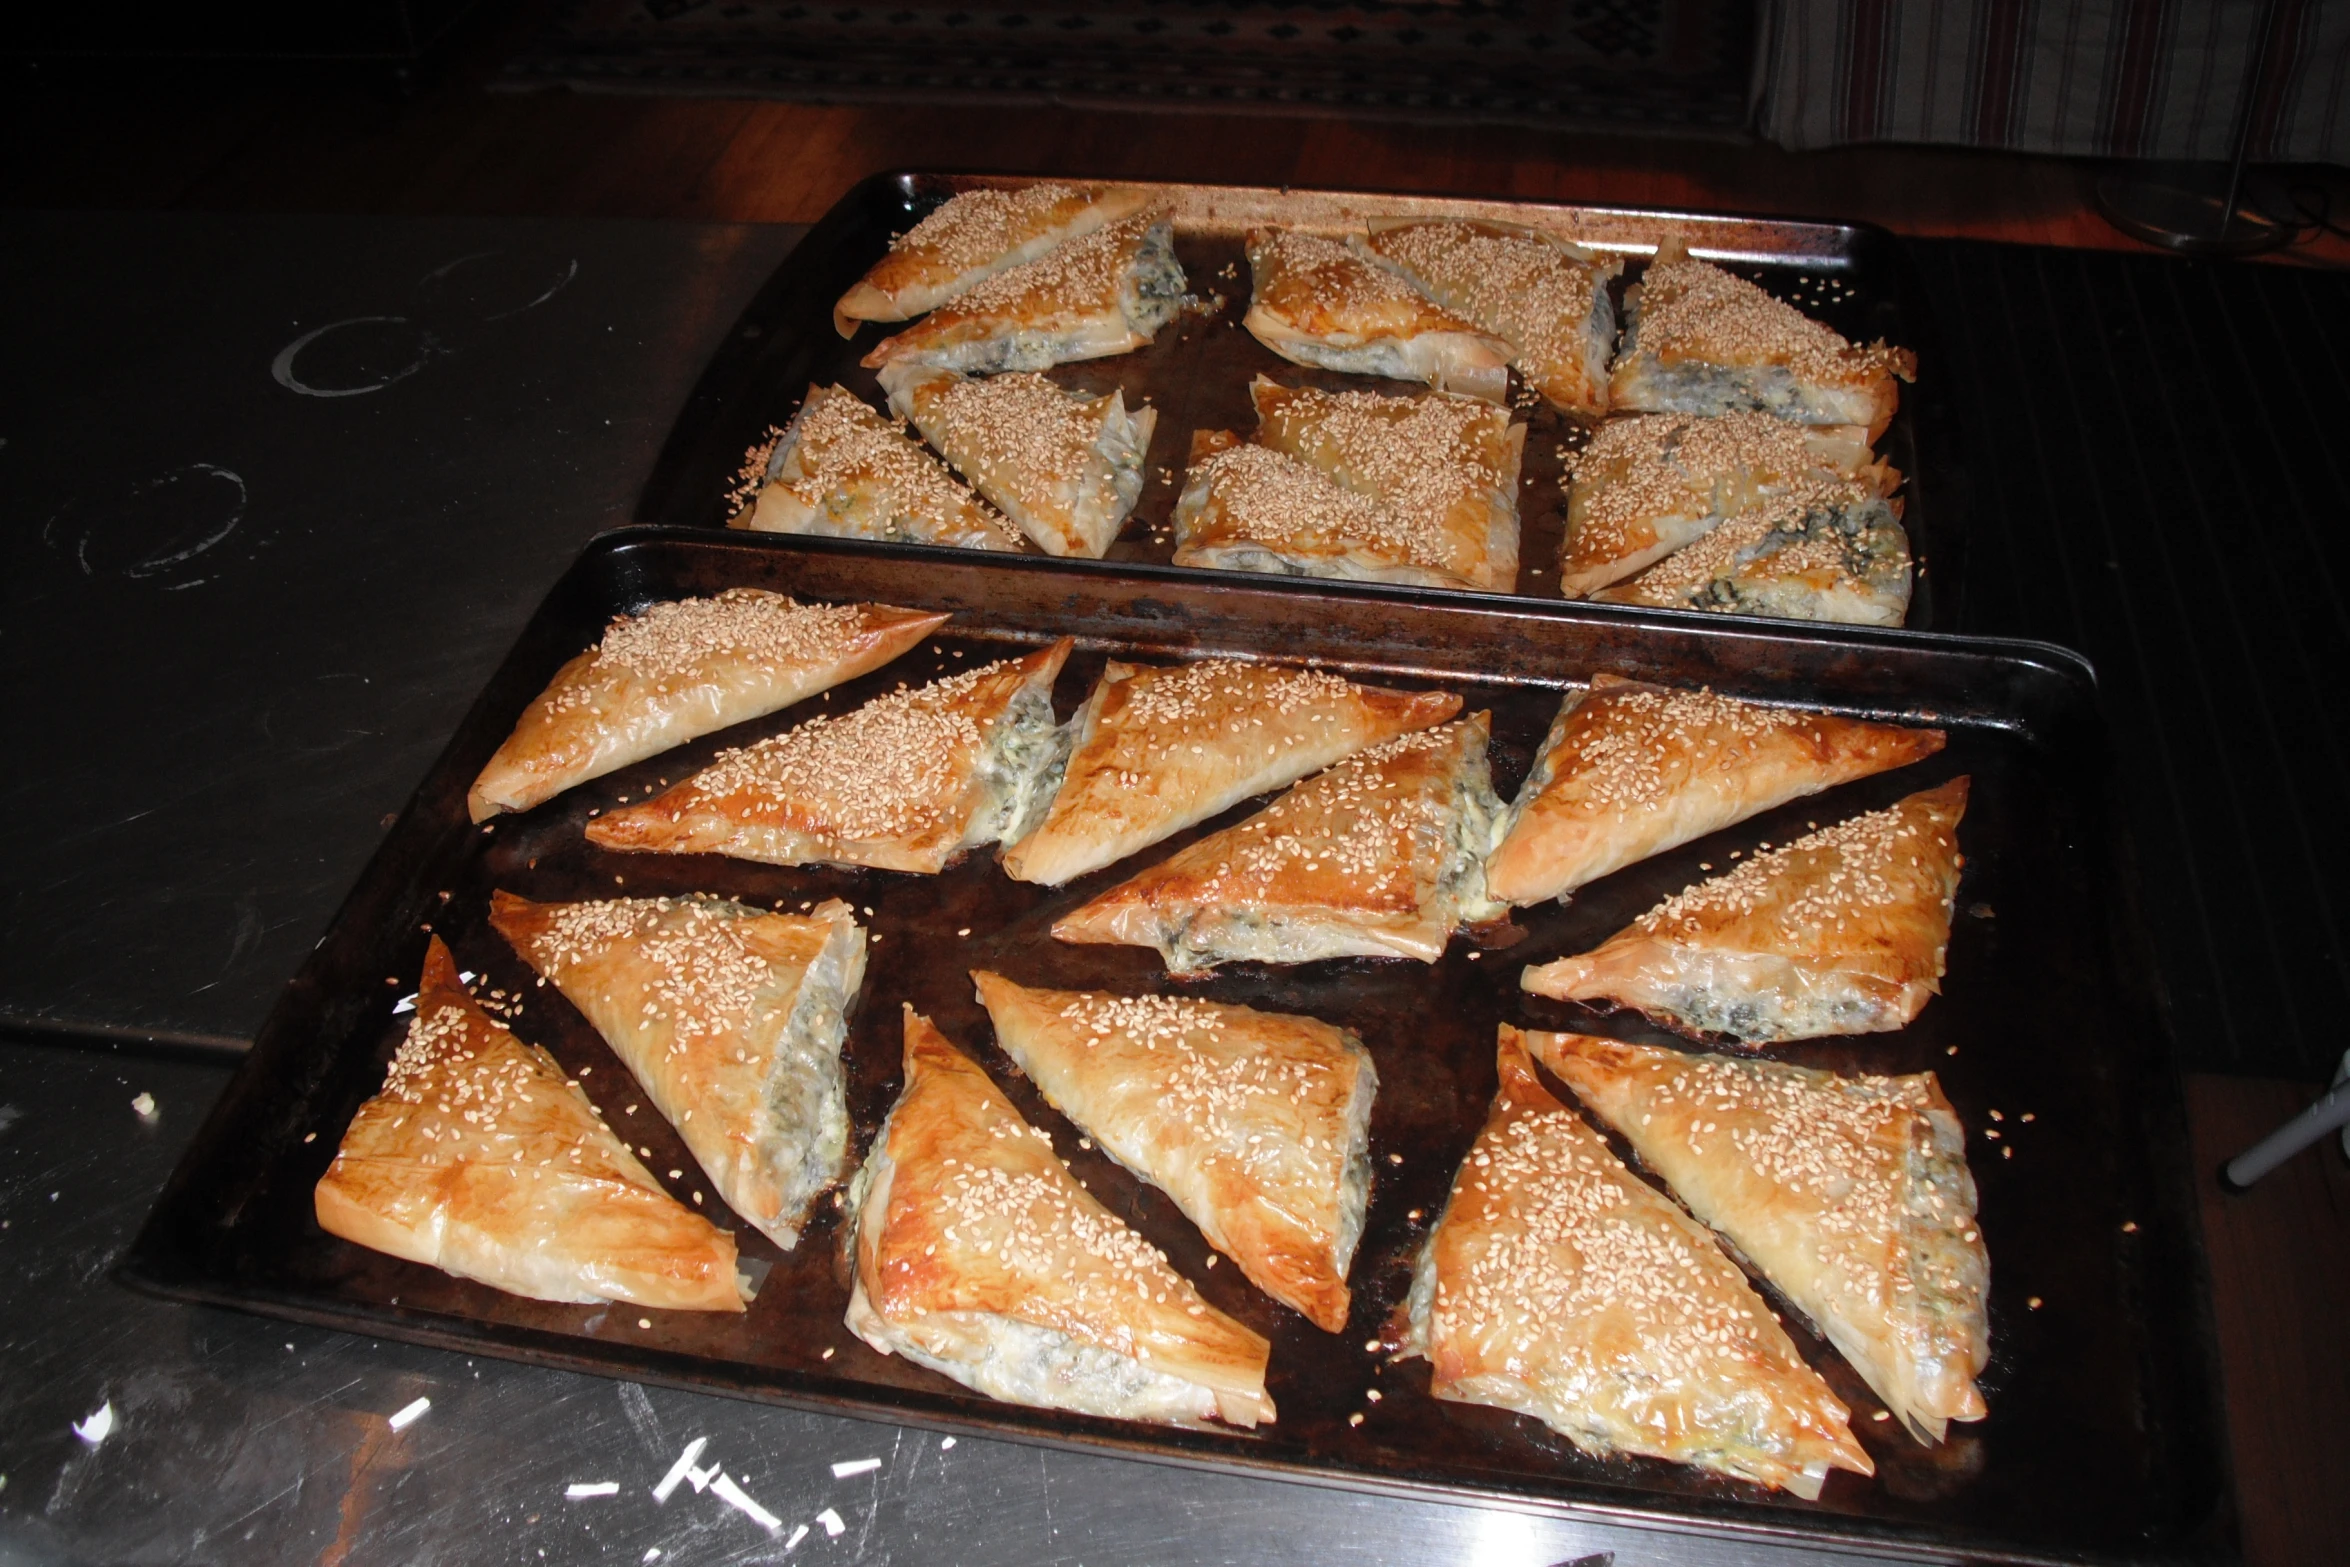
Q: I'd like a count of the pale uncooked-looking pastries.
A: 0